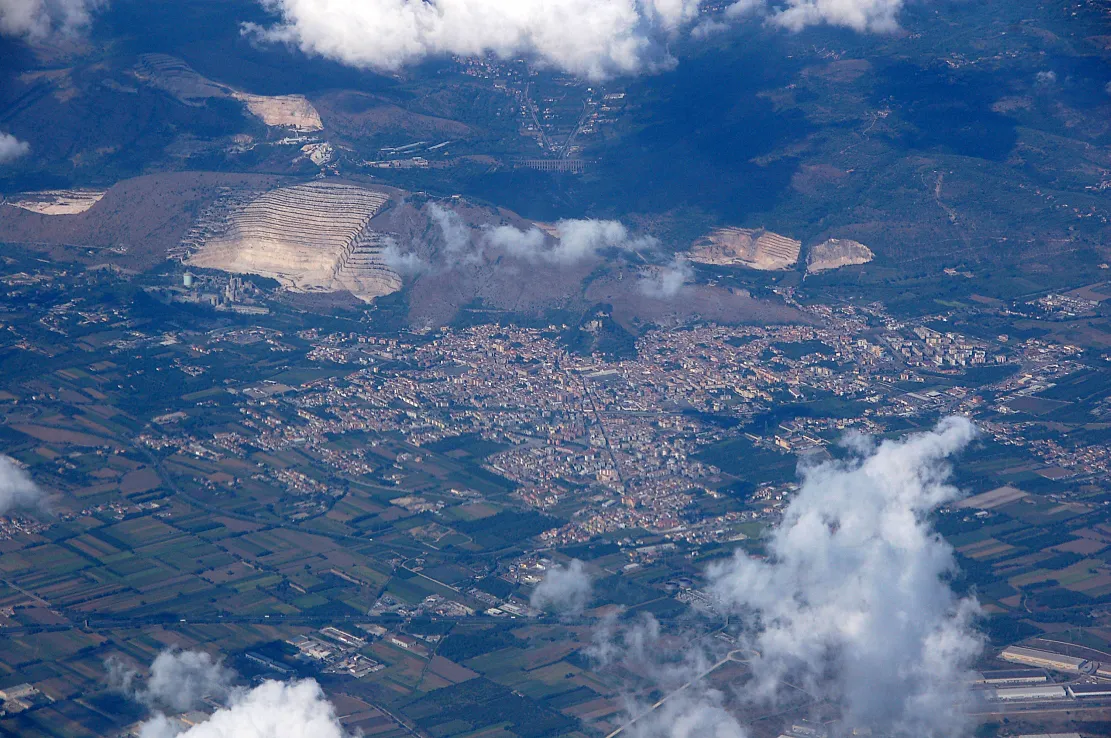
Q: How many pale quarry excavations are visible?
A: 5